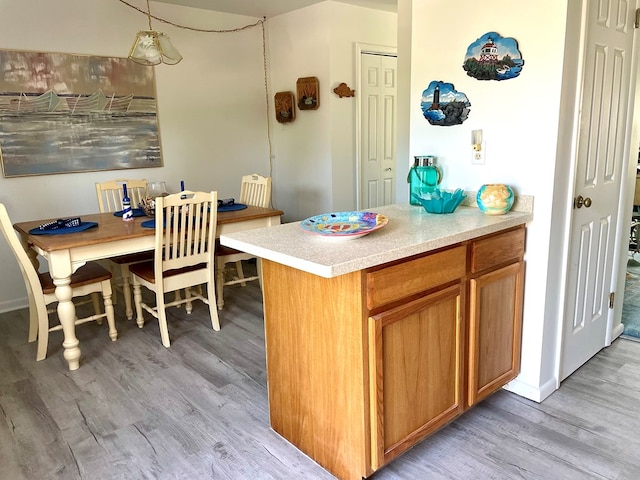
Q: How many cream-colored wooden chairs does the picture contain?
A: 4